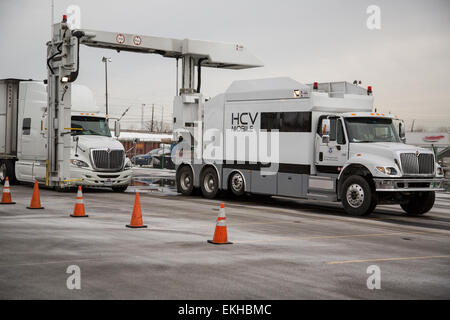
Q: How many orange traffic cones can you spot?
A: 5